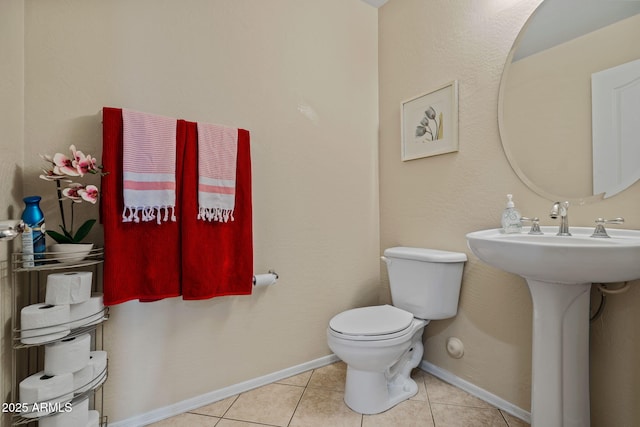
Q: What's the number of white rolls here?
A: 9